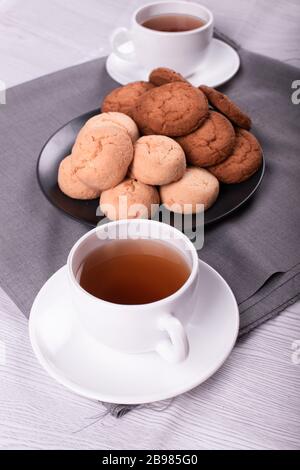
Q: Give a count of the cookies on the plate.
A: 12